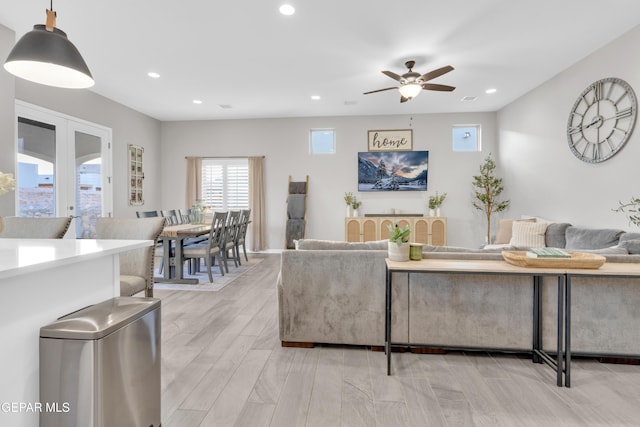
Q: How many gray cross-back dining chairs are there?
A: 6